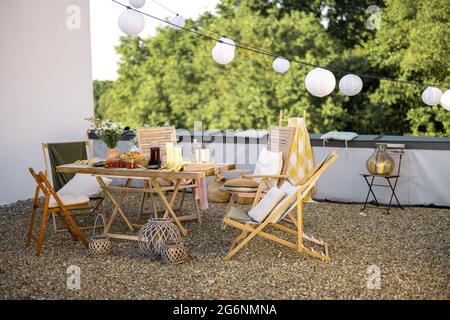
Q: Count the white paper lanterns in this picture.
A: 9